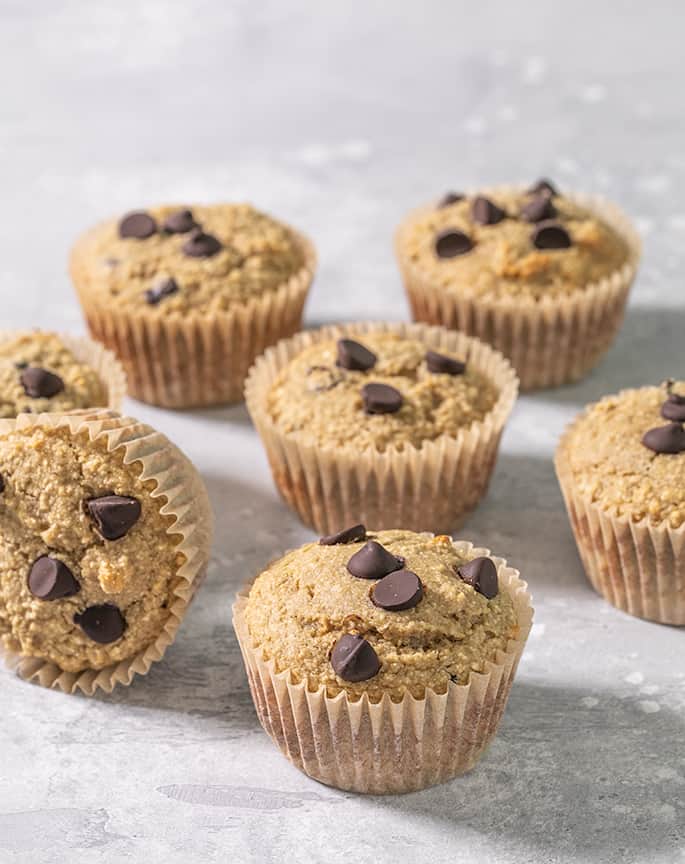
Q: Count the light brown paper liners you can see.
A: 7